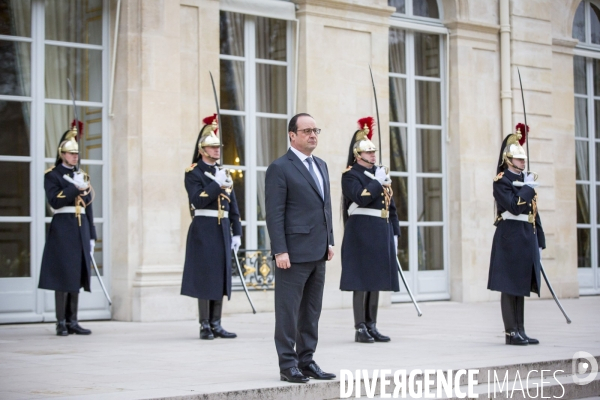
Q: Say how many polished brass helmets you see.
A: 4